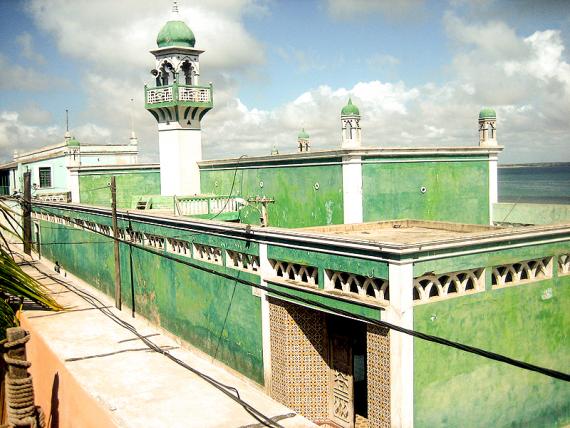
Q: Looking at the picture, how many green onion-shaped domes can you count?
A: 5